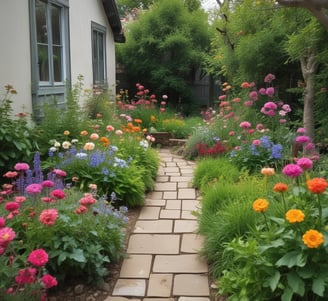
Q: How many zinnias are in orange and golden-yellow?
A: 5